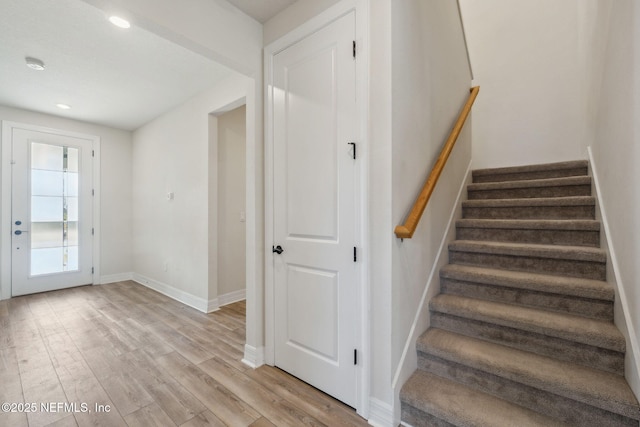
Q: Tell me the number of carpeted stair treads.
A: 9